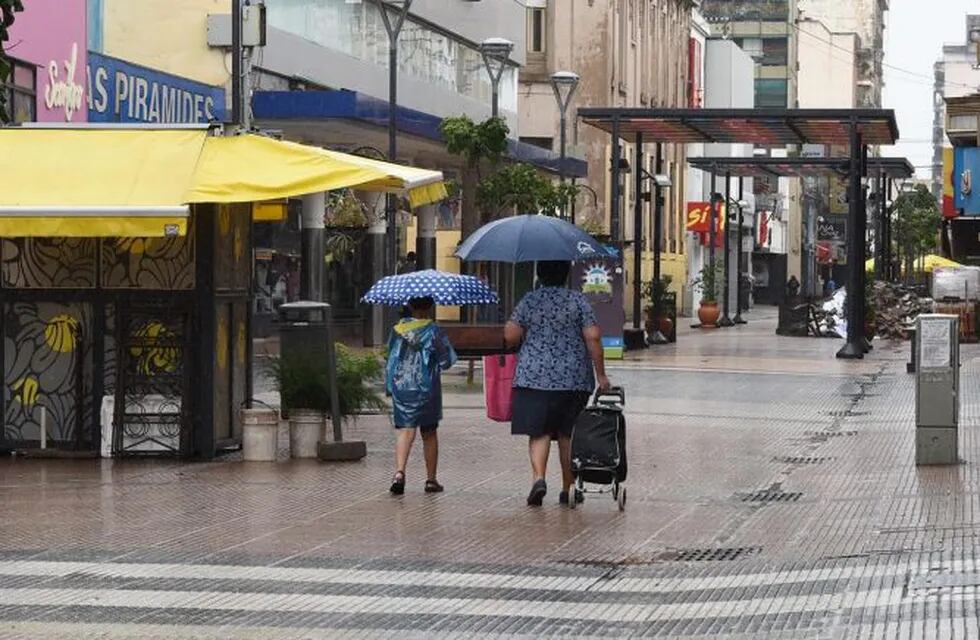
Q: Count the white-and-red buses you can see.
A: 0